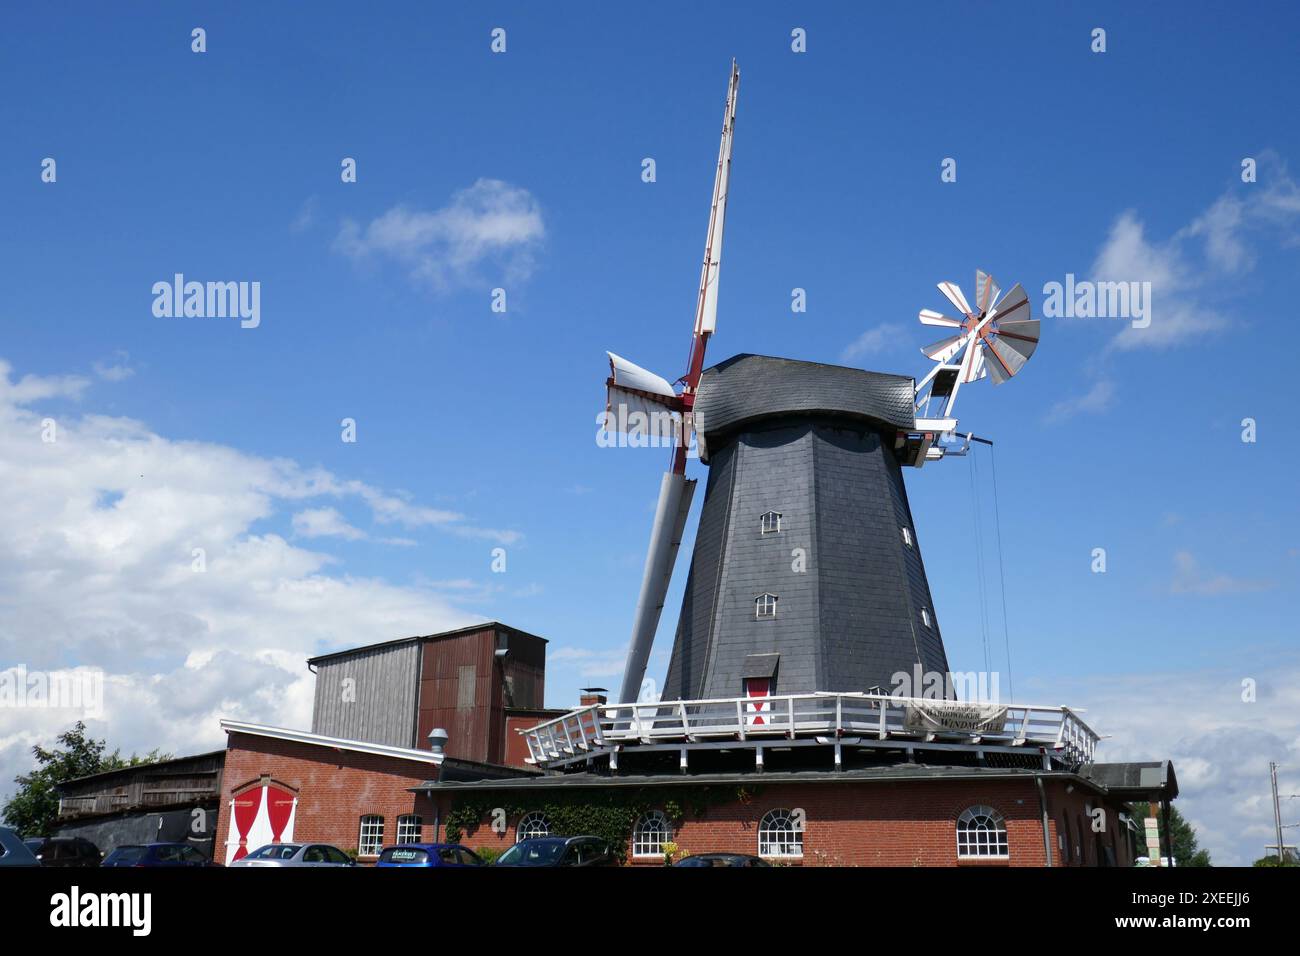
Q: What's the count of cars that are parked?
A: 7